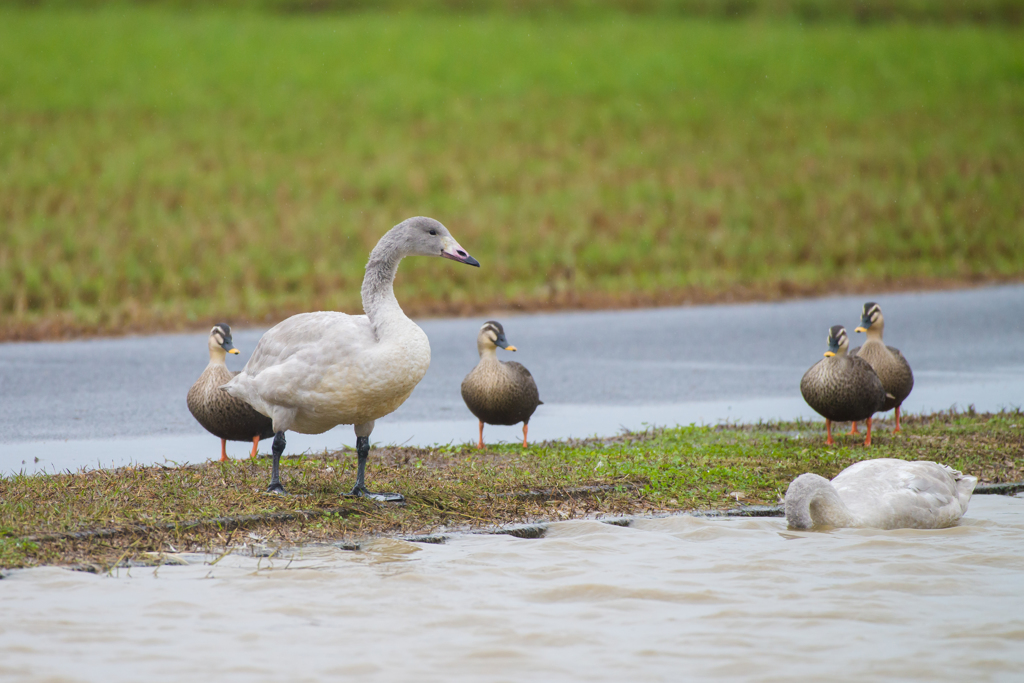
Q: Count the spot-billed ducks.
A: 4